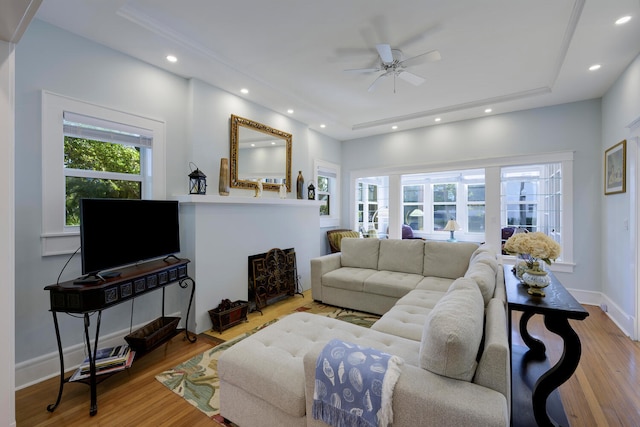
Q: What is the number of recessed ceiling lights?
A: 9